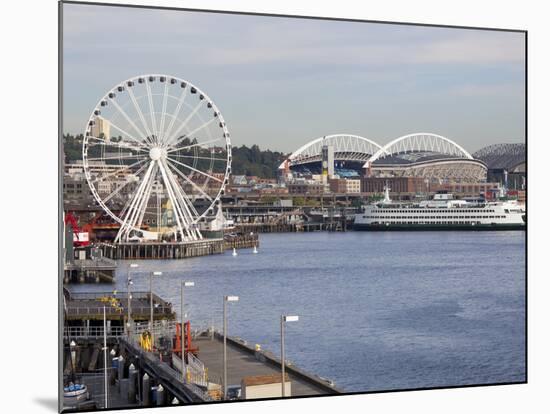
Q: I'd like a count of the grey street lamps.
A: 5